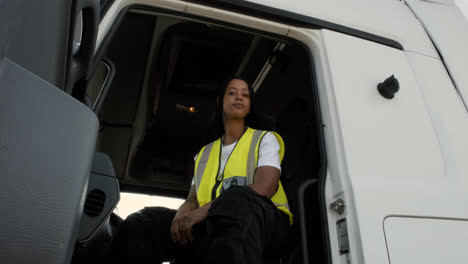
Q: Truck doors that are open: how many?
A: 1